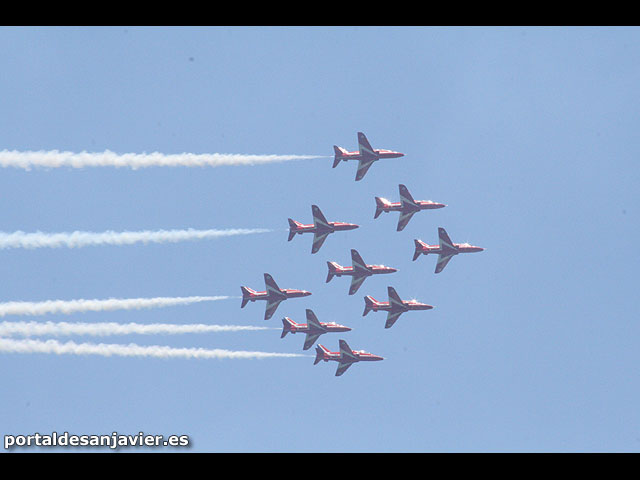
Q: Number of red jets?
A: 9